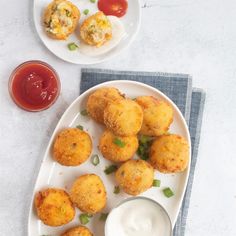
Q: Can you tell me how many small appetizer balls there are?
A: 12